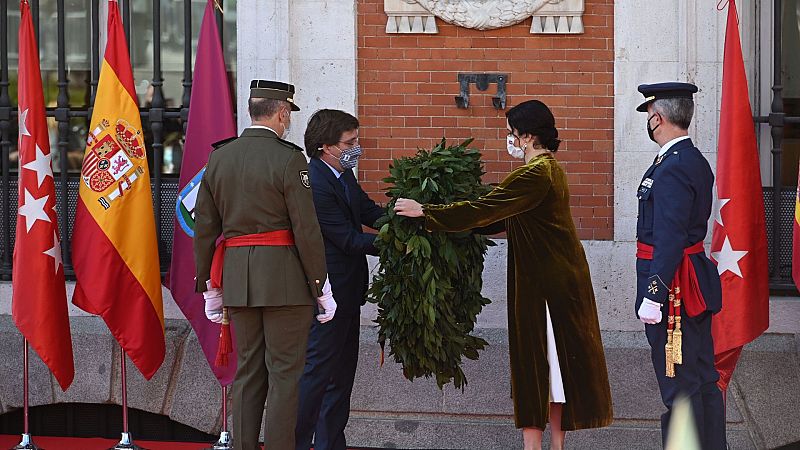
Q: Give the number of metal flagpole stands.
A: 3